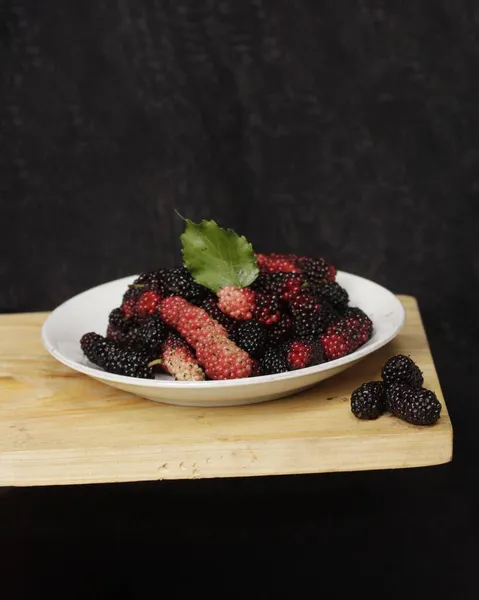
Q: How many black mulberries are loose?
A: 3